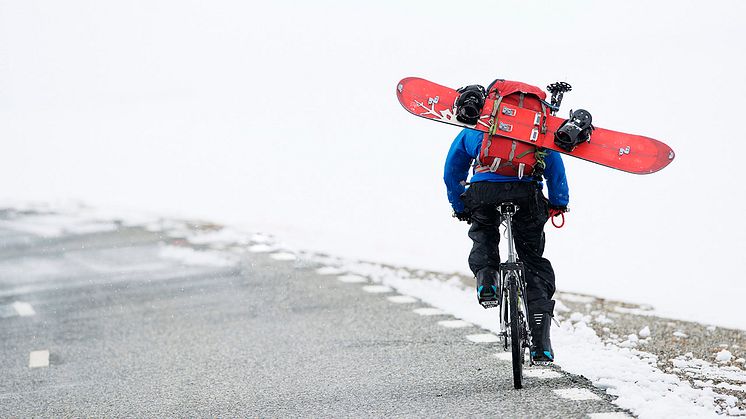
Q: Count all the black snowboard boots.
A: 2